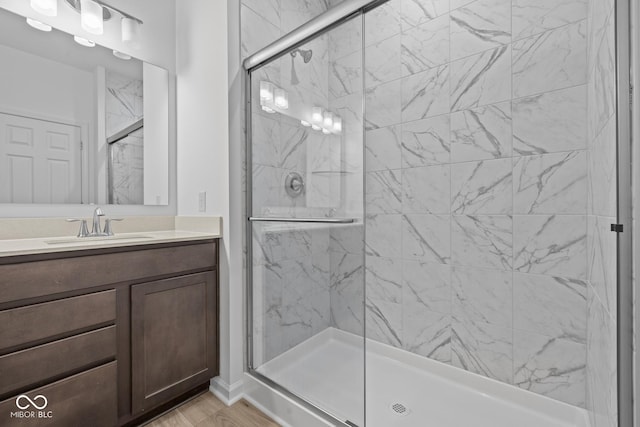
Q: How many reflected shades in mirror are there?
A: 3